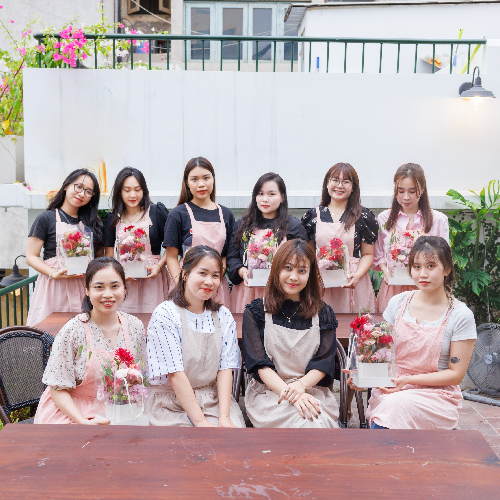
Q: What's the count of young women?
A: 10